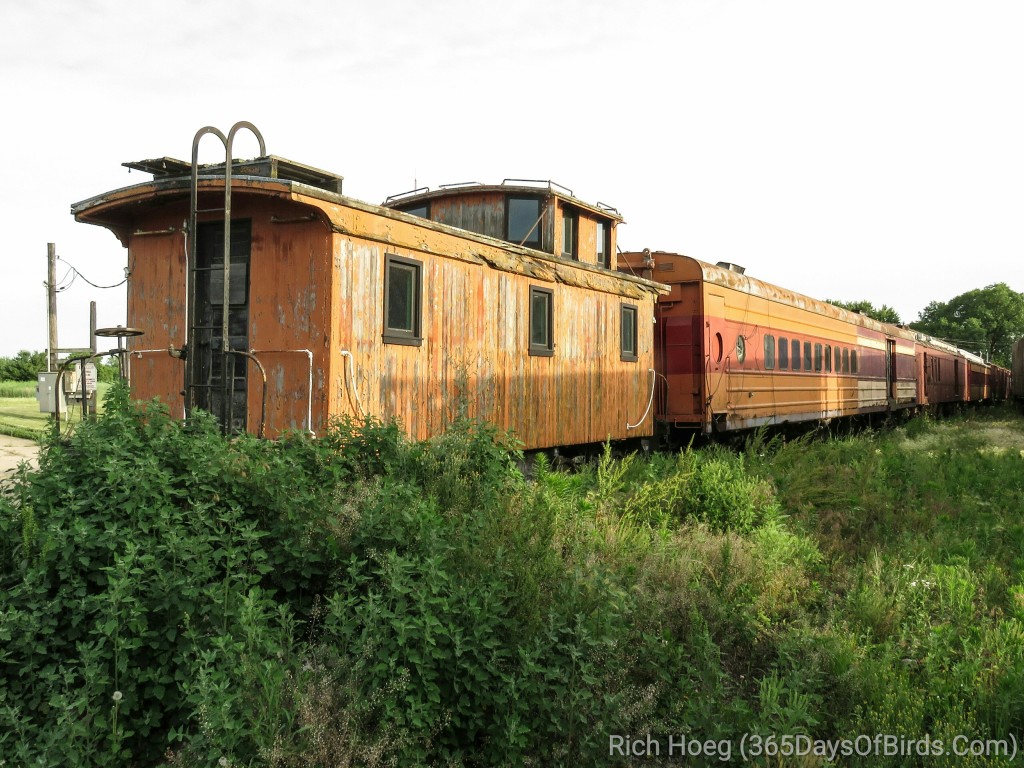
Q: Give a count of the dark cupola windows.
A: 4